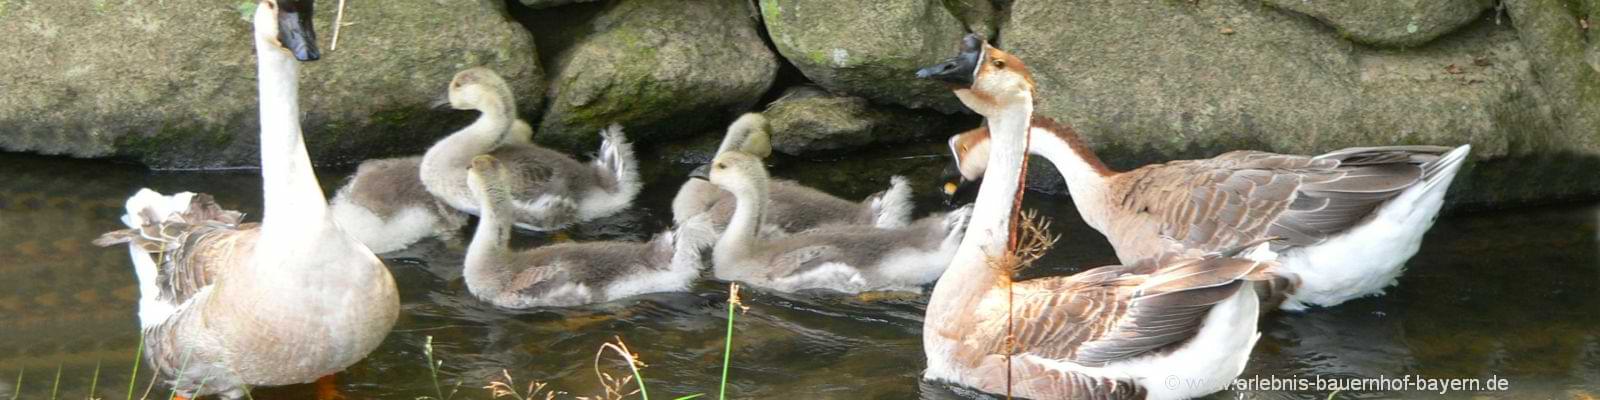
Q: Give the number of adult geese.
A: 3